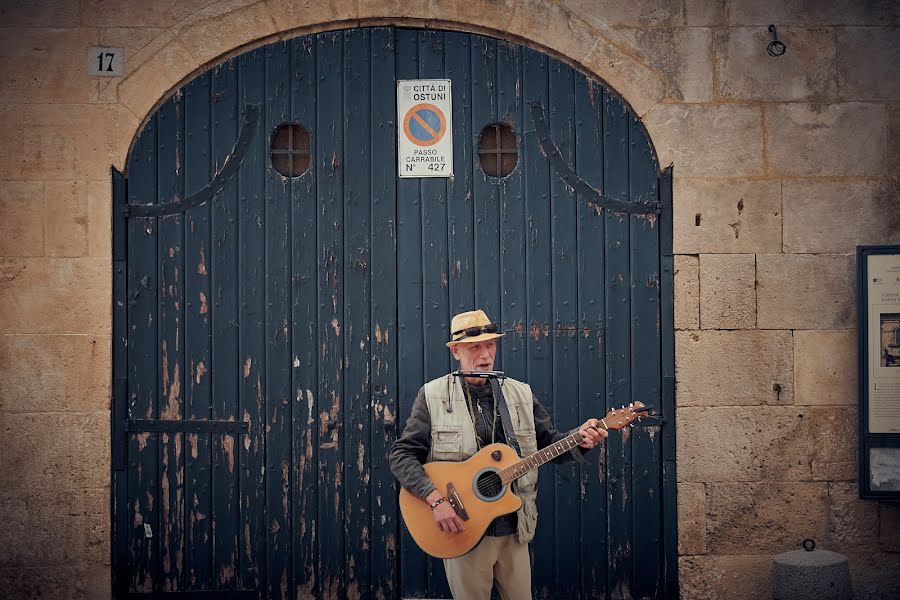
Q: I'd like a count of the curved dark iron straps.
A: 2